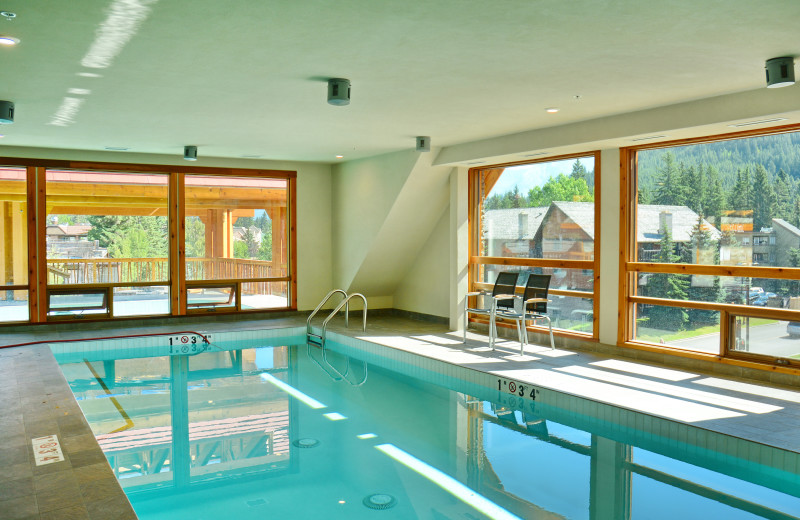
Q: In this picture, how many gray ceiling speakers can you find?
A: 5